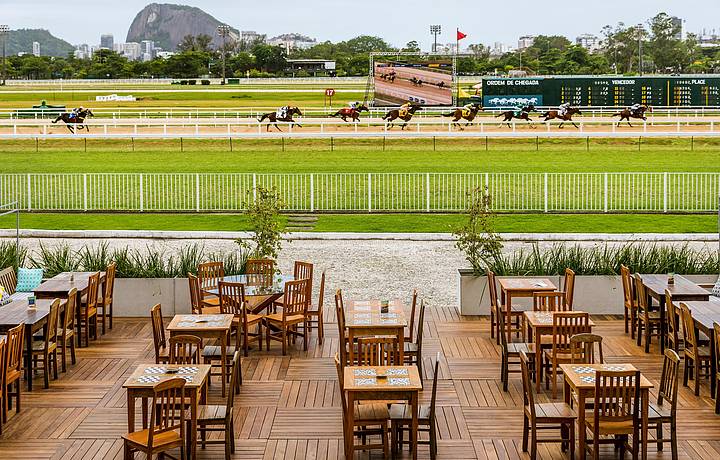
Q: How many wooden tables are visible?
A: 12